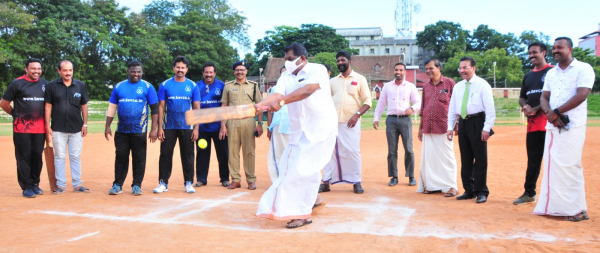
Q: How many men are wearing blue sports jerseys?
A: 3